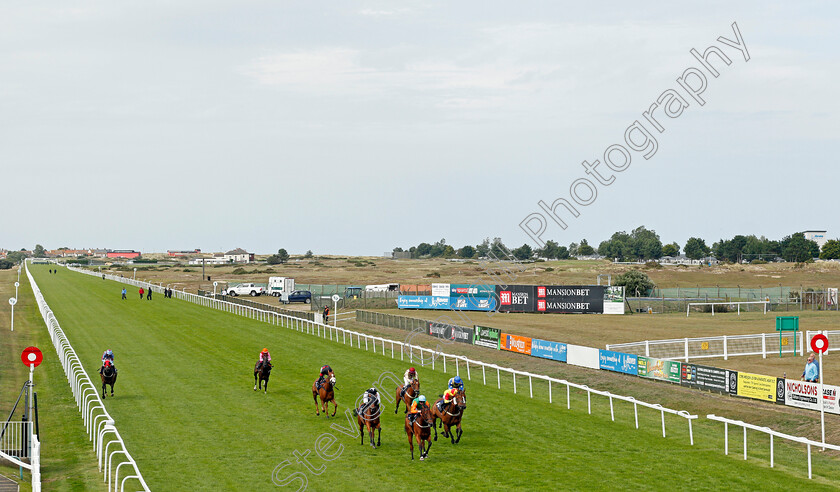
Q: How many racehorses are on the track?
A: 8